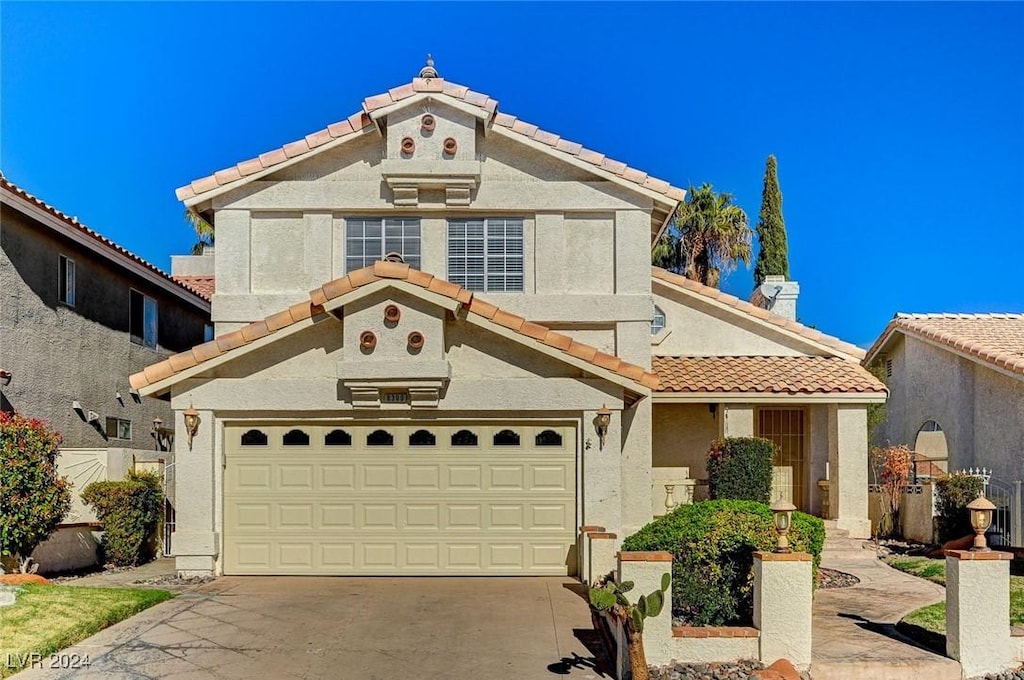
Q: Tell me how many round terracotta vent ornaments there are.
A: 6